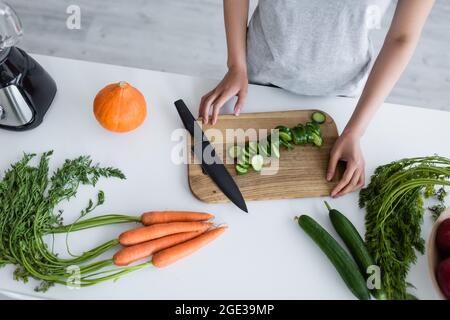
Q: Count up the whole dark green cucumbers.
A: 2